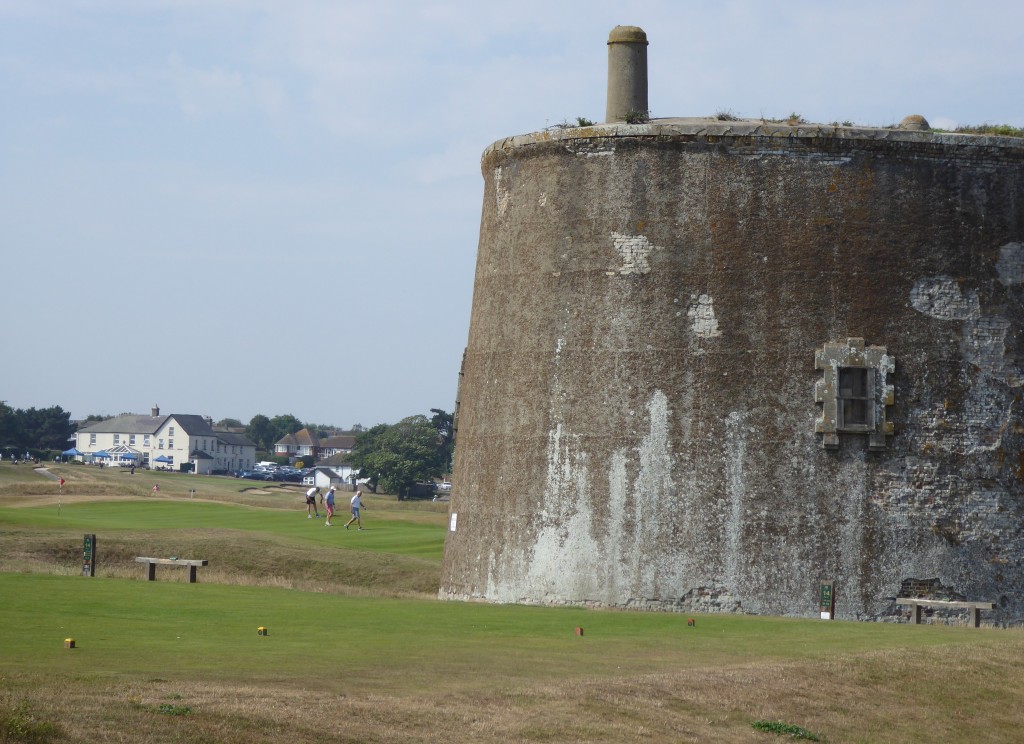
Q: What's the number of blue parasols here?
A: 4